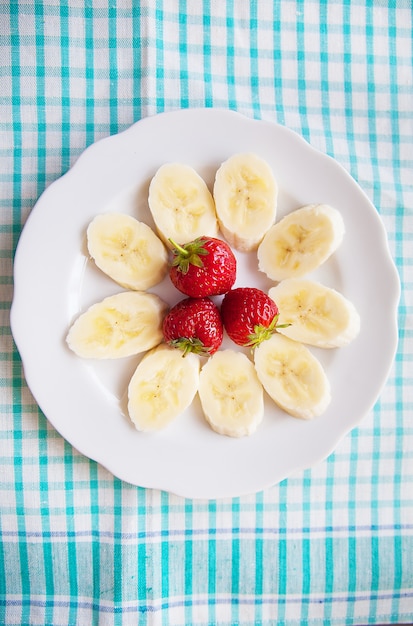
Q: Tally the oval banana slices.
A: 9